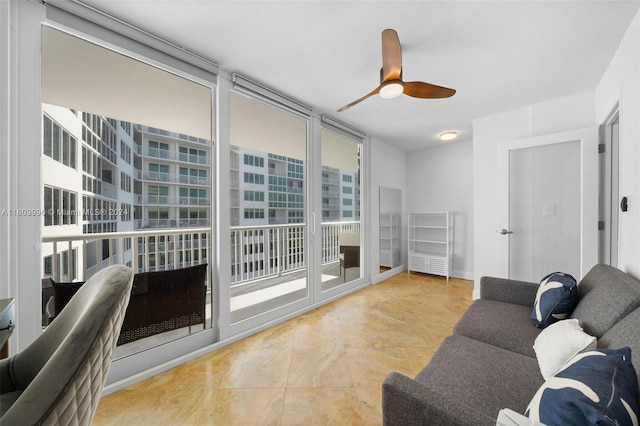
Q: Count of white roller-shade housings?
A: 3